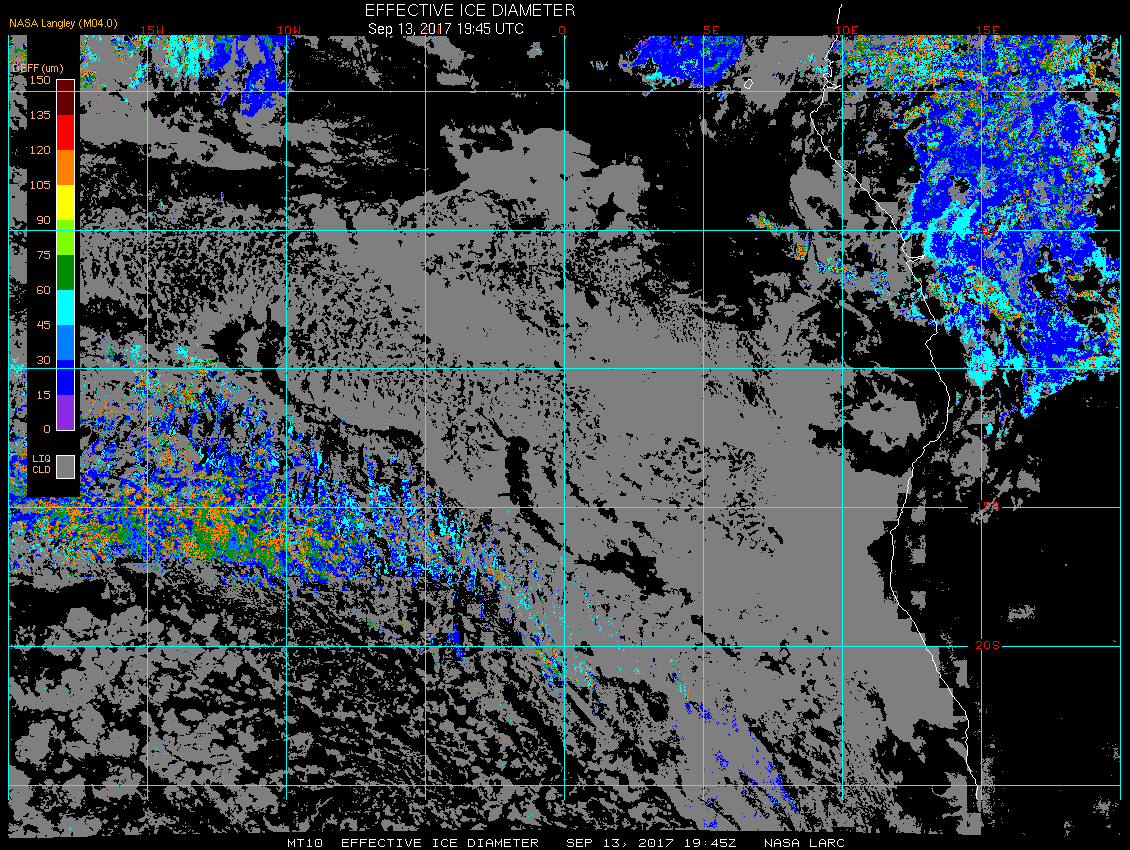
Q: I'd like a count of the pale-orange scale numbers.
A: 11